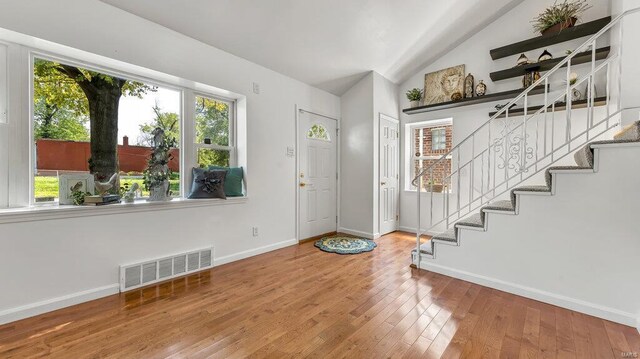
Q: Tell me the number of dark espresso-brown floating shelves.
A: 4